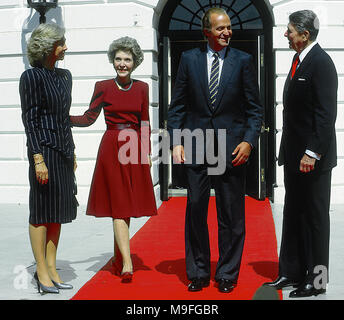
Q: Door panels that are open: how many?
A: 2